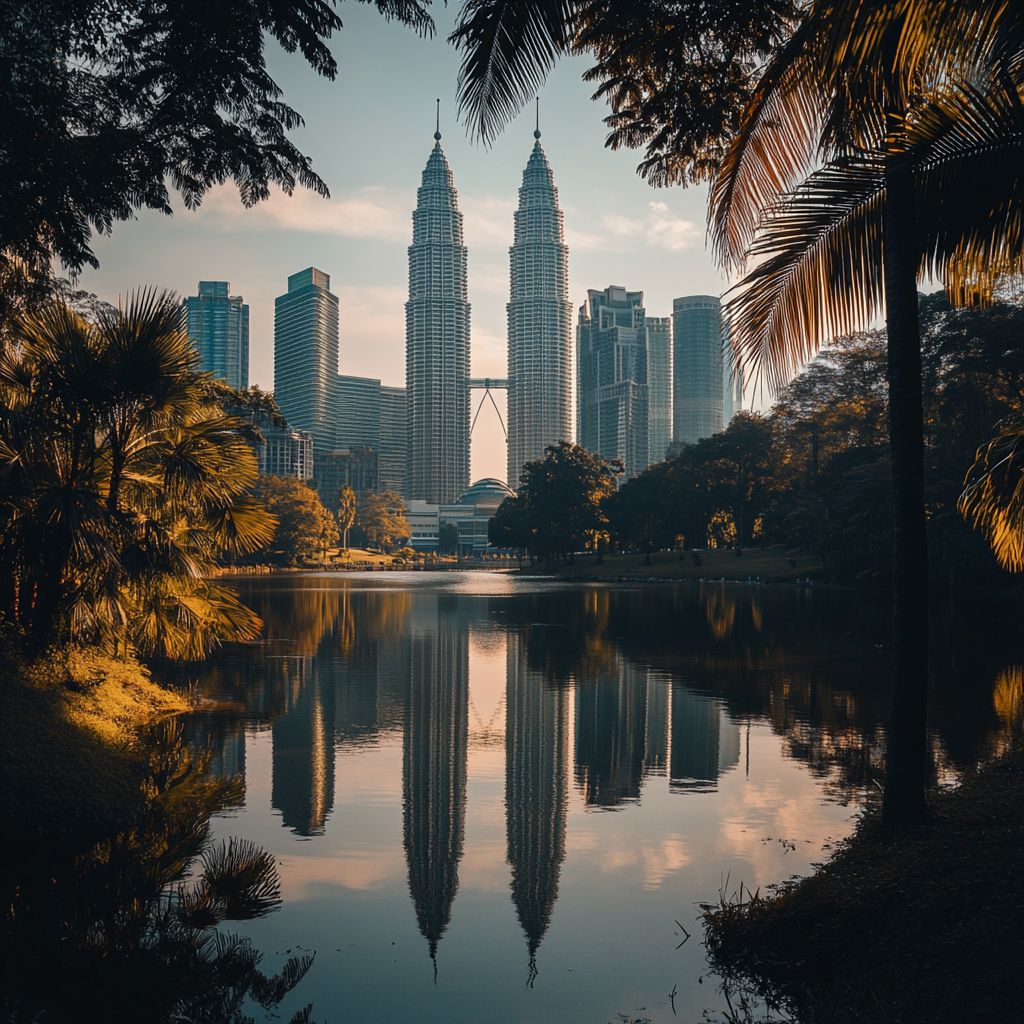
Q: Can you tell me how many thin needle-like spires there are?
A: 2